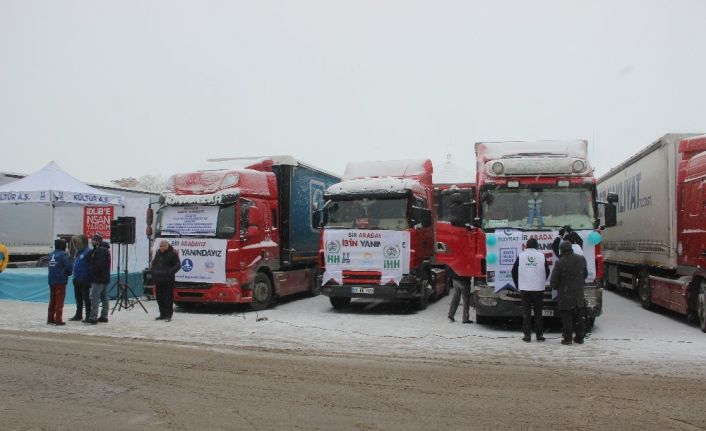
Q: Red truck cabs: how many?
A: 4